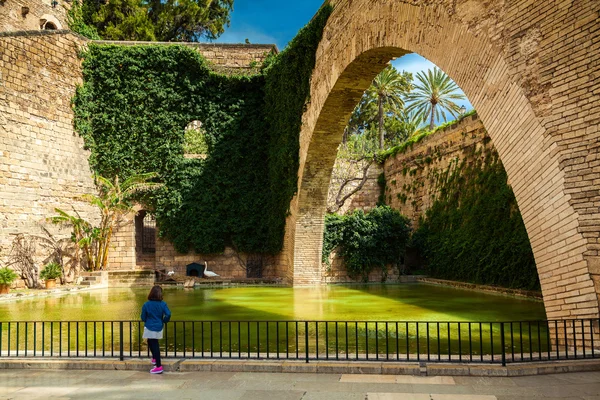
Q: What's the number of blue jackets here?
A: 1